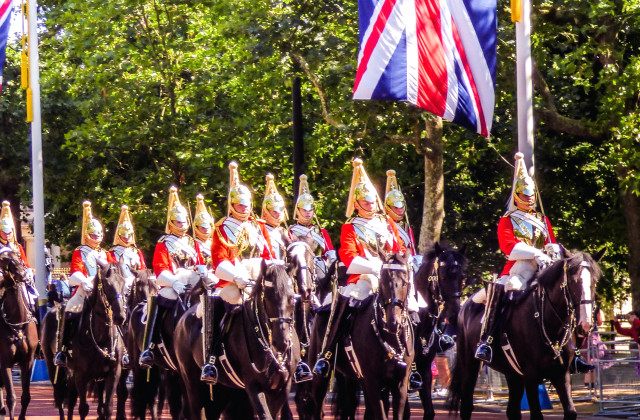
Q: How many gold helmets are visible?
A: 11